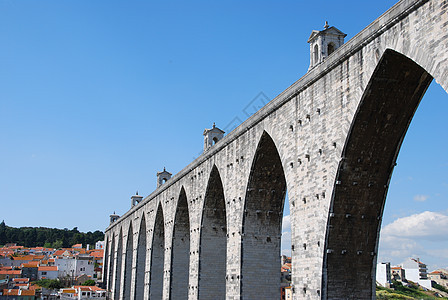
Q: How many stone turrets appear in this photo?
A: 5